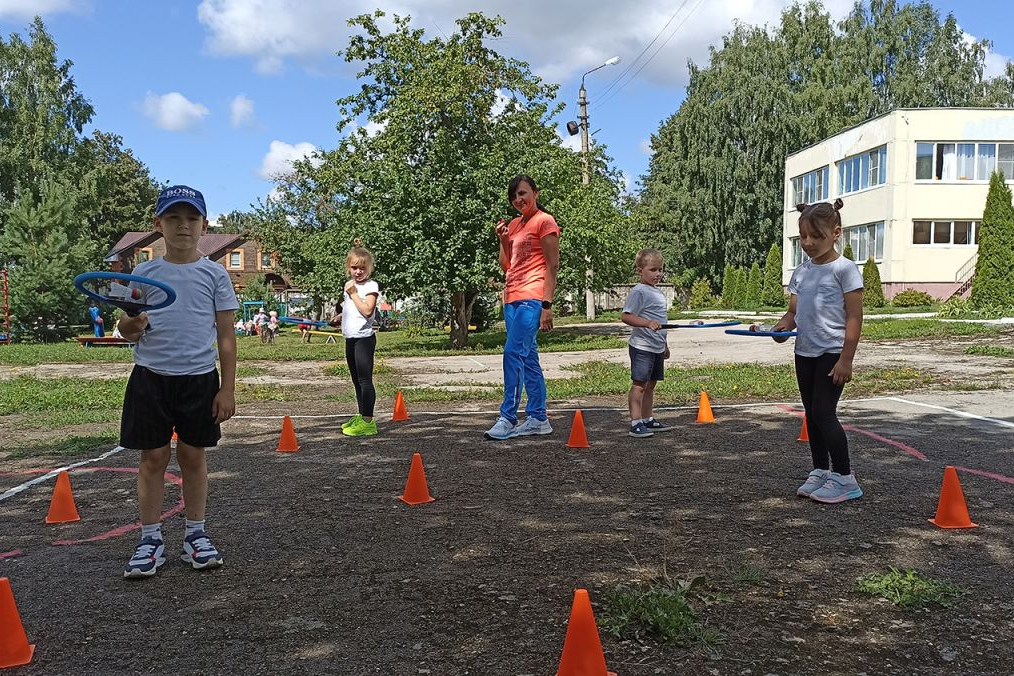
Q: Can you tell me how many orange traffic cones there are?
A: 11